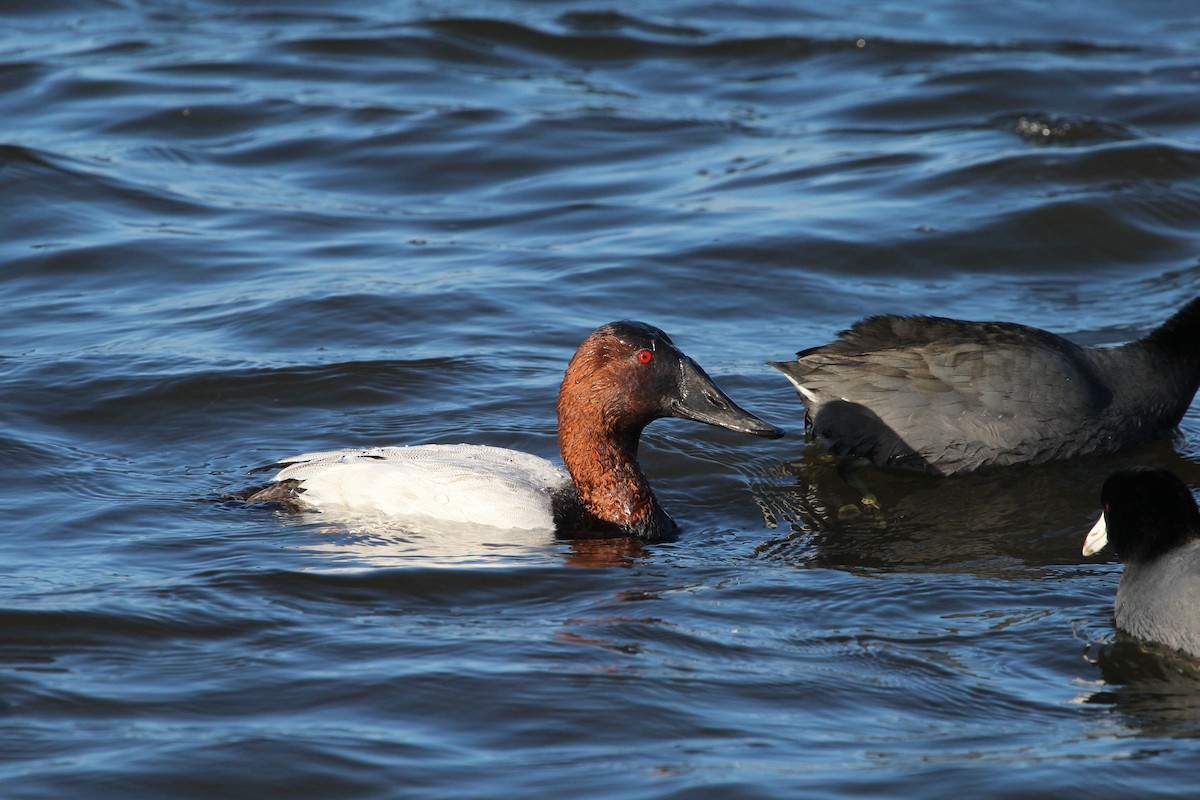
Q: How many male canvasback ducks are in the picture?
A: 1